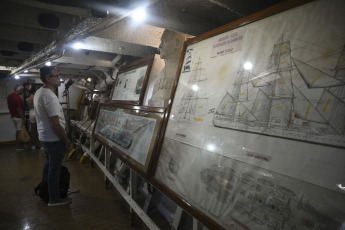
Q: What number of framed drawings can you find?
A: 3